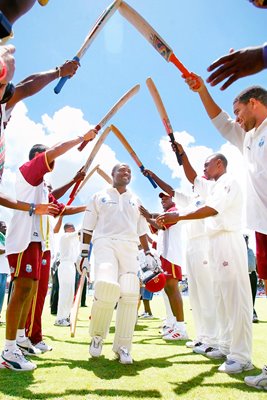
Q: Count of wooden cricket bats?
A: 9